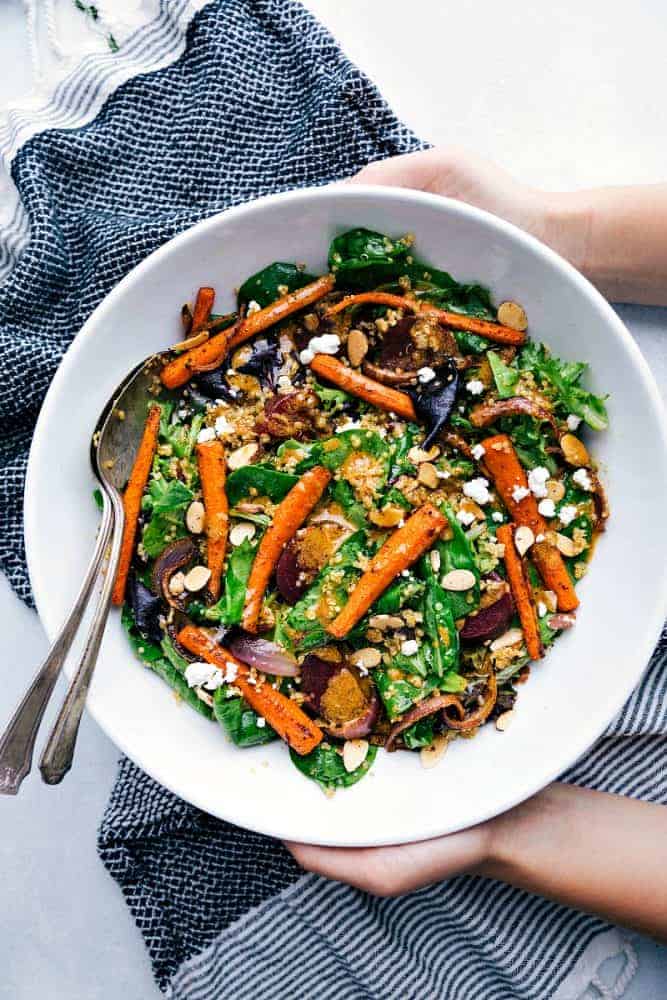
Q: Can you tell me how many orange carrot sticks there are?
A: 11